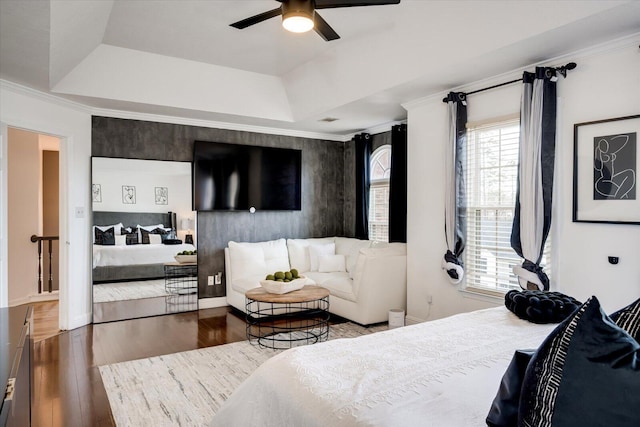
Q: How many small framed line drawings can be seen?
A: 3